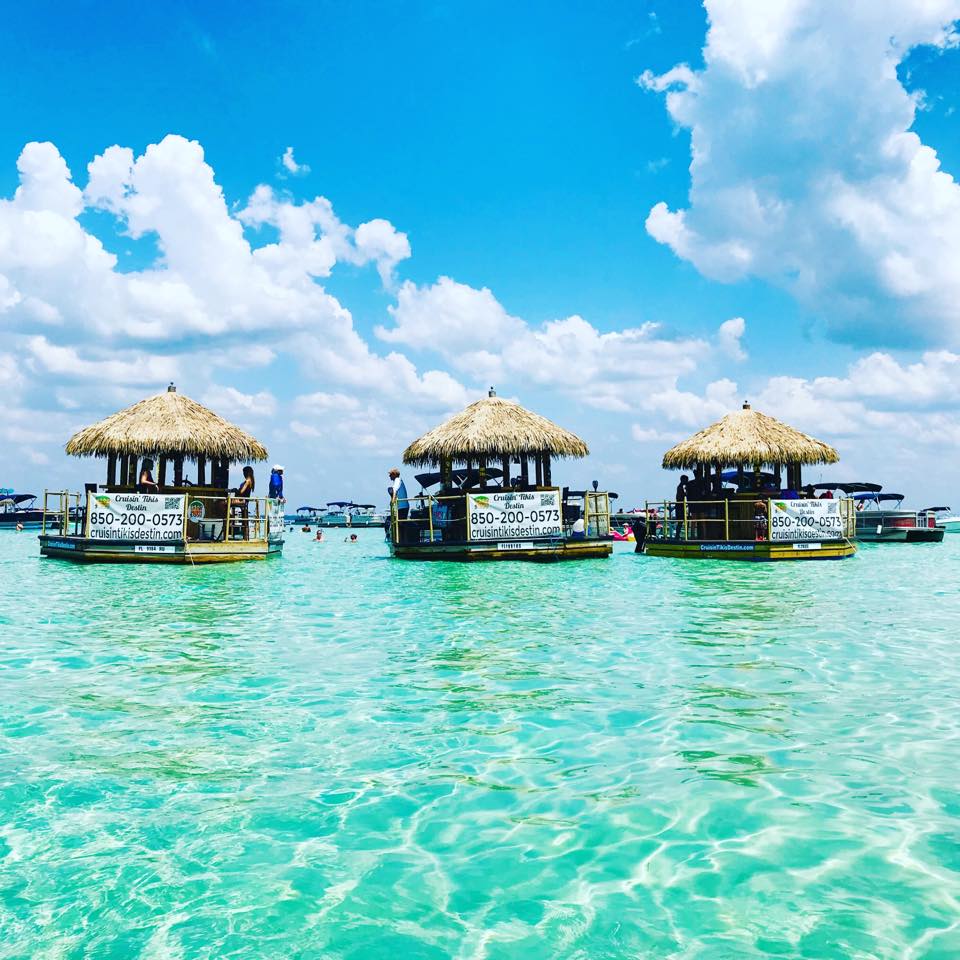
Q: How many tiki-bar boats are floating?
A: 3